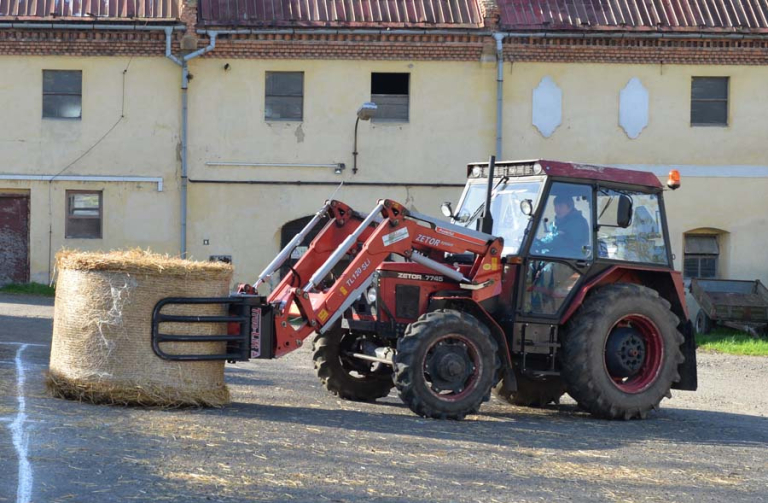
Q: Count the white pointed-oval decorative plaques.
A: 2